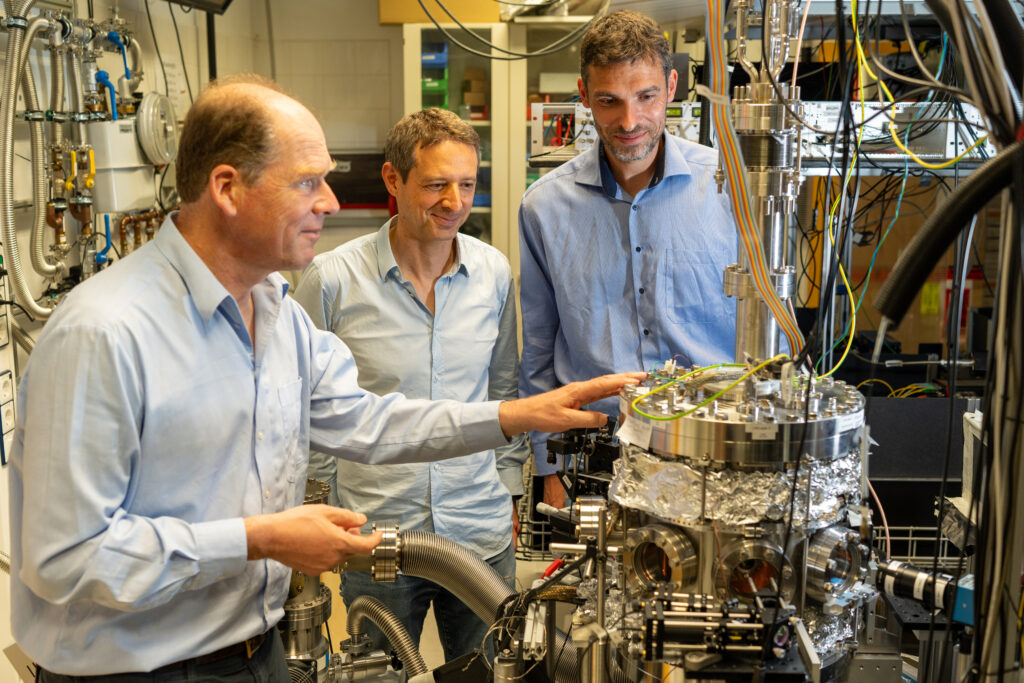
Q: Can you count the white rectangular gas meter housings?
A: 1